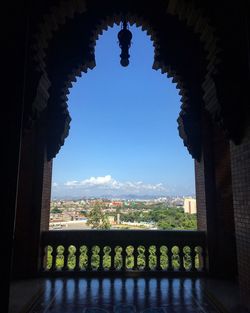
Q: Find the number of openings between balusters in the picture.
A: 14